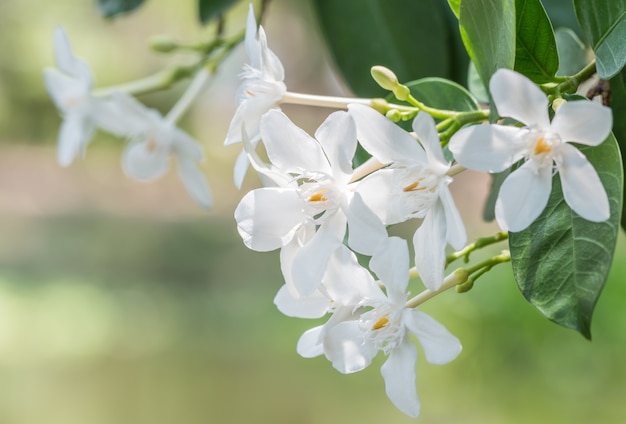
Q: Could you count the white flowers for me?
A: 8